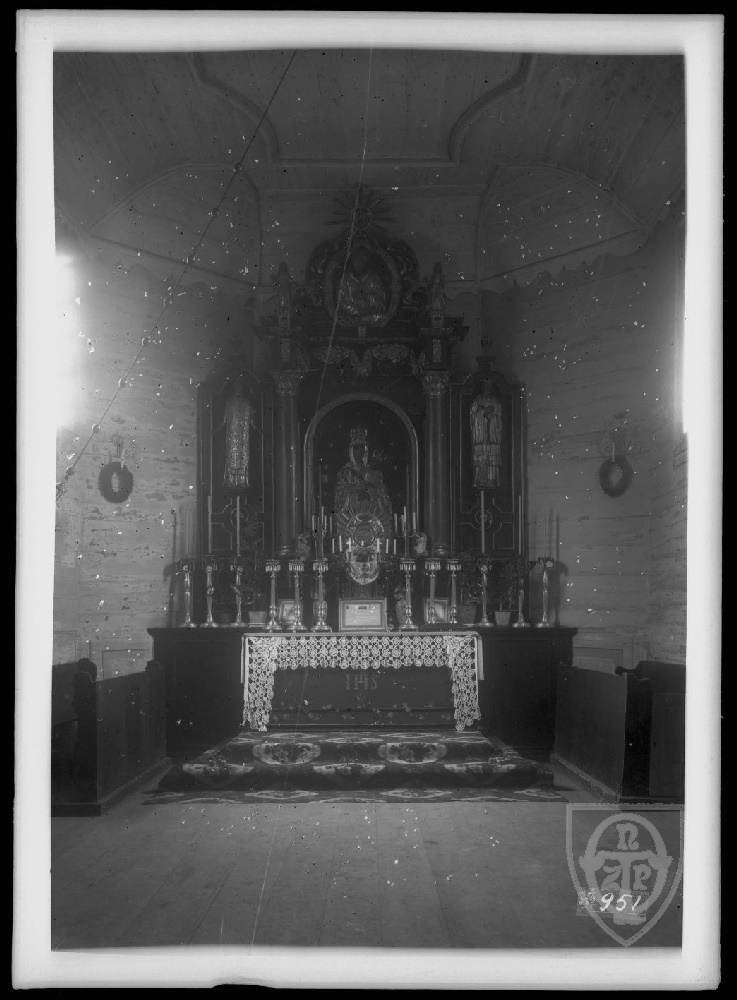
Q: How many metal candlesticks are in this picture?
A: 12